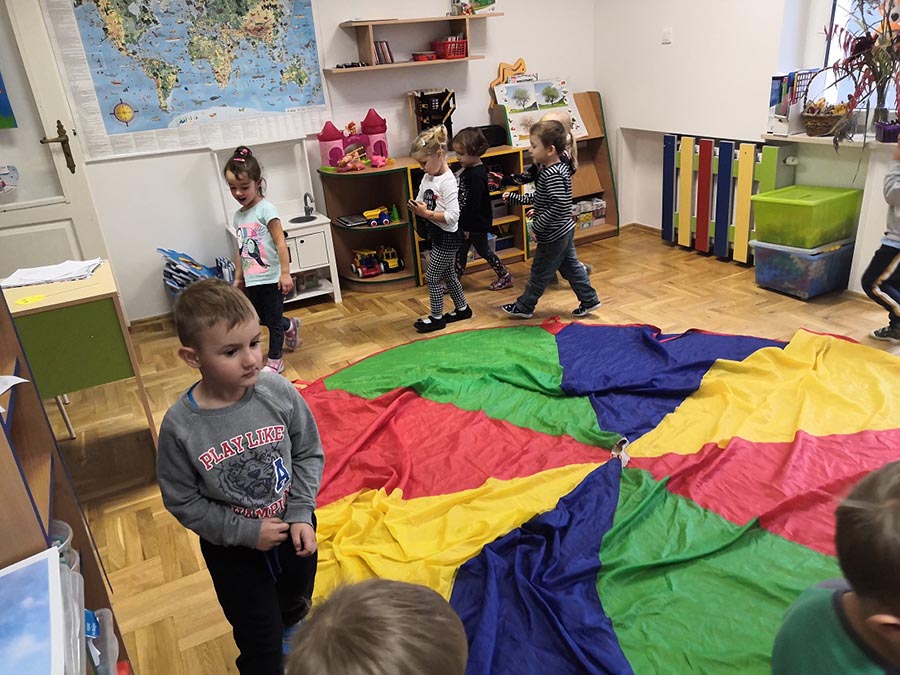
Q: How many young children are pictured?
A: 9